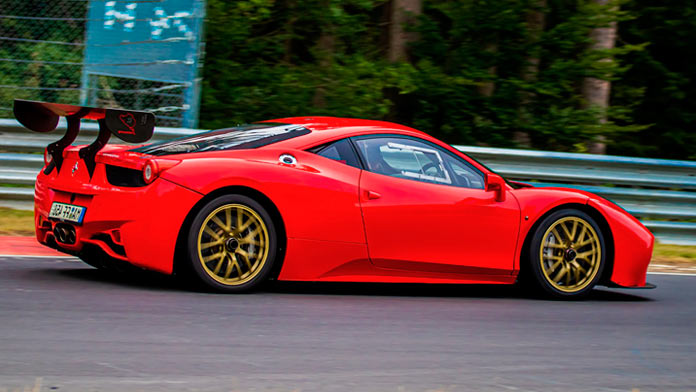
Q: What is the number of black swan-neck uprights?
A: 2